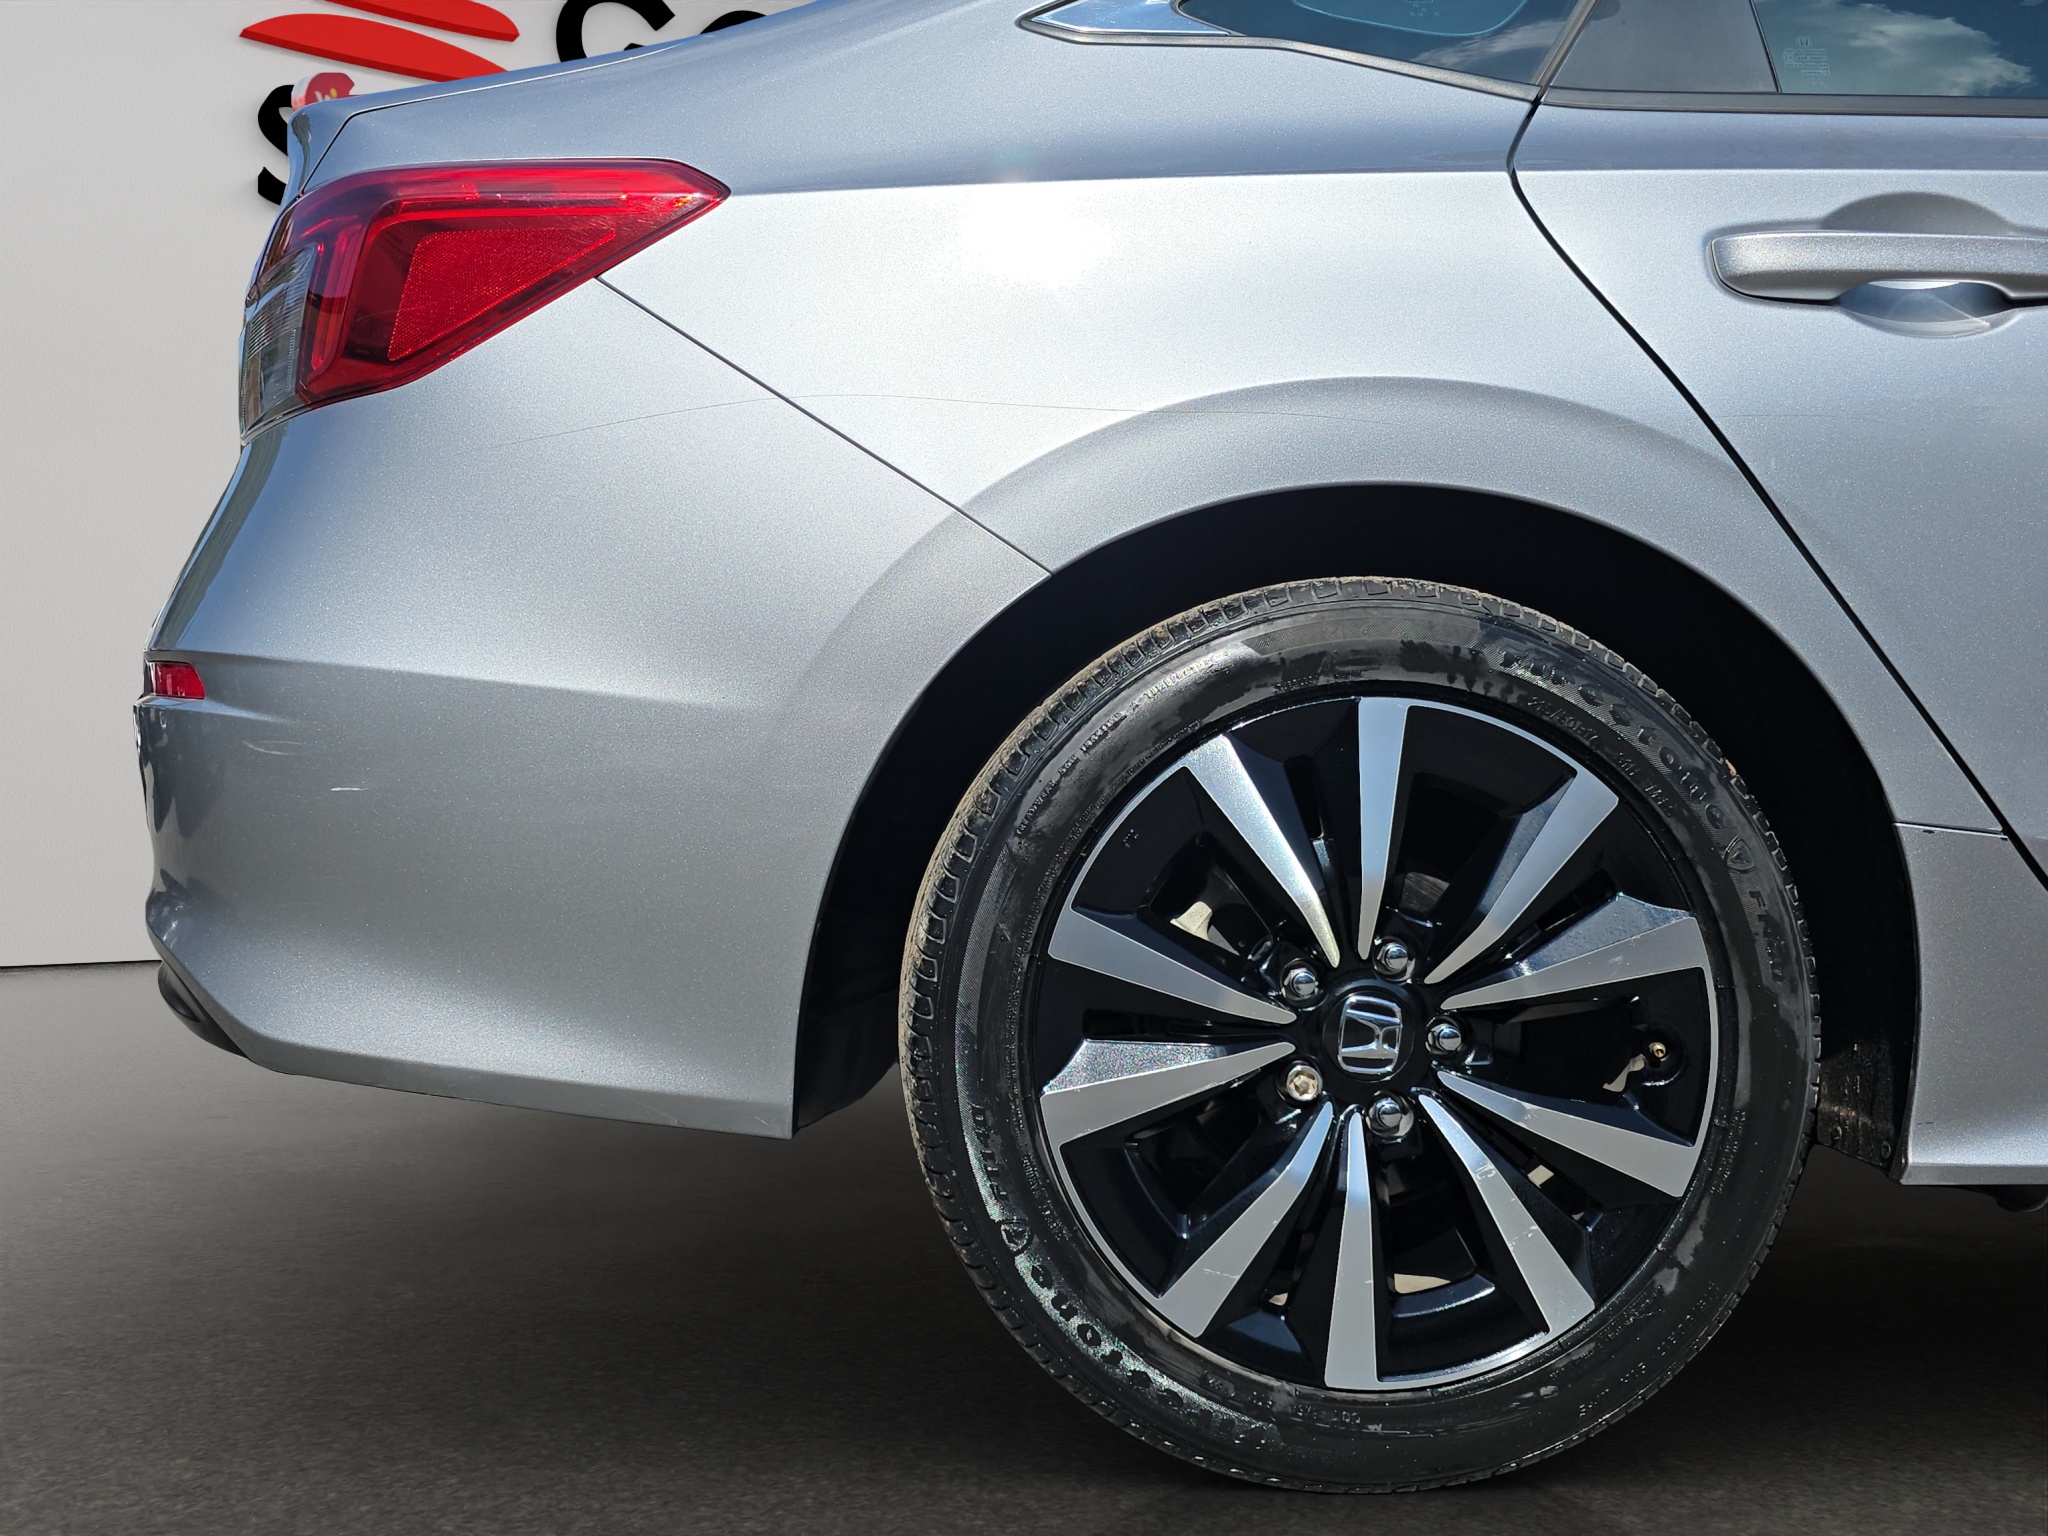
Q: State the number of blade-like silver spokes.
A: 10